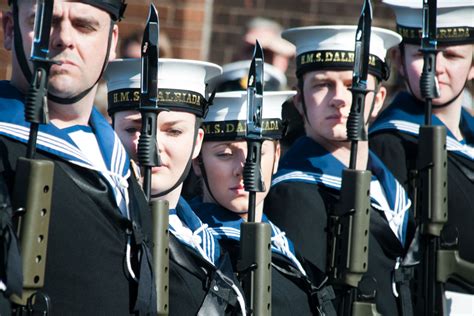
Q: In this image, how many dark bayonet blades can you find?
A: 5